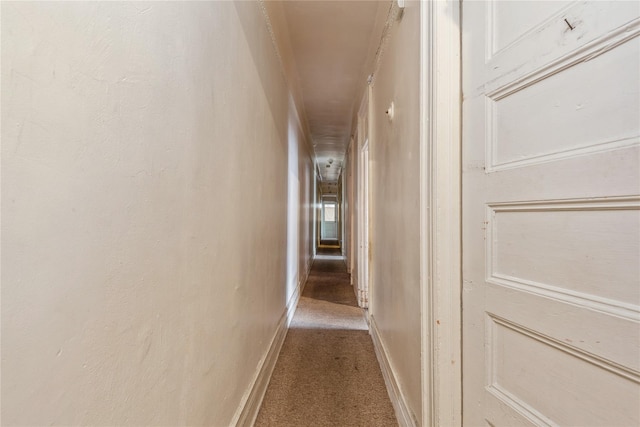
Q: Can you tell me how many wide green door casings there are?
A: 0